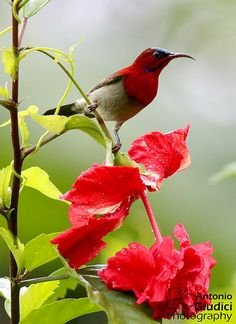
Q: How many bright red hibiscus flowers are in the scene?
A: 2